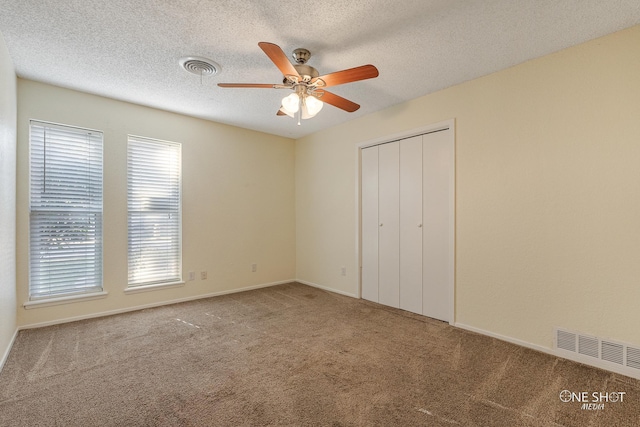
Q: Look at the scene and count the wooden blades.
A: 5